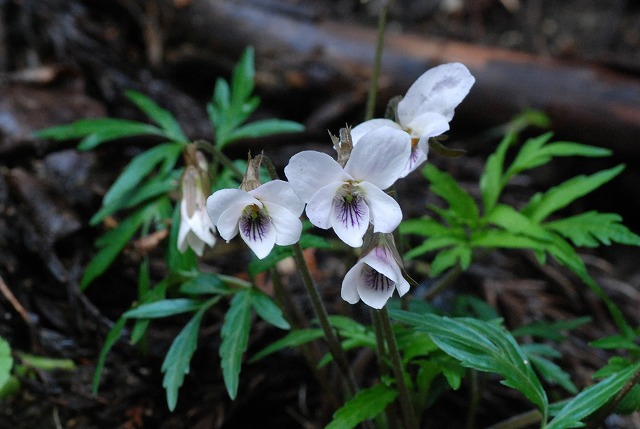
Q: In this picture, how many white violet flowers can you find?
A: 5